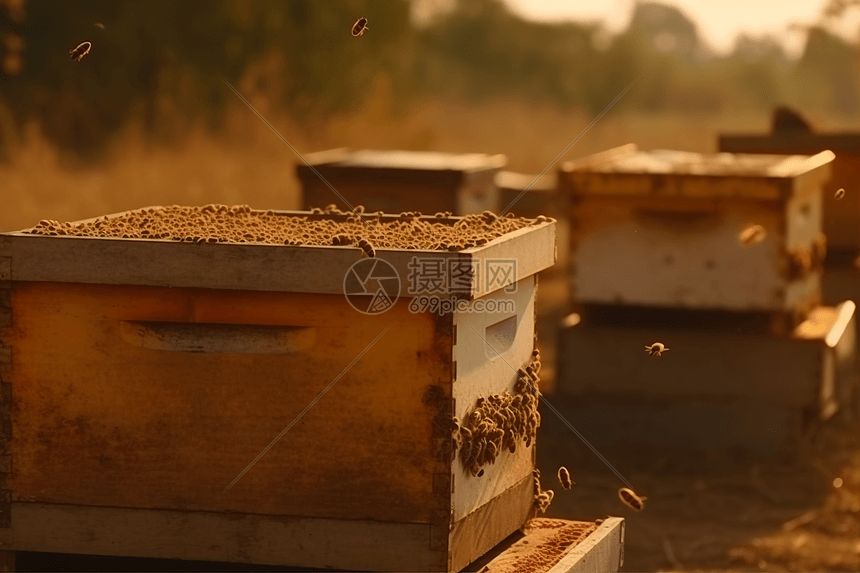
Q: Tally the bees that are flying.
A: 7